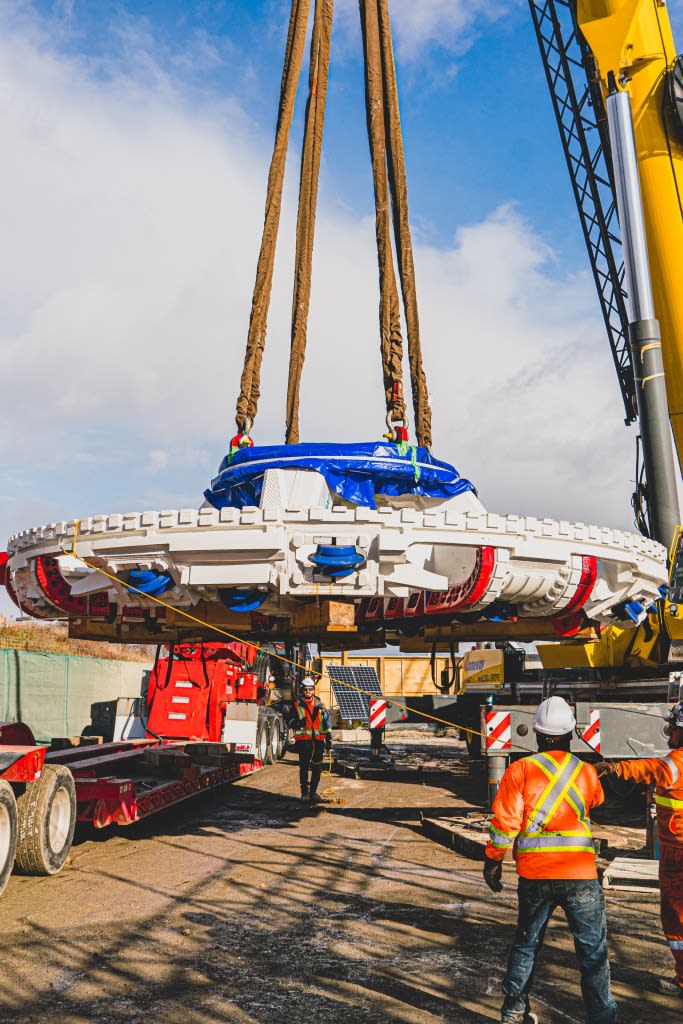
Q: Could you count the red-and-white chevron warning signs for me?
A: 3